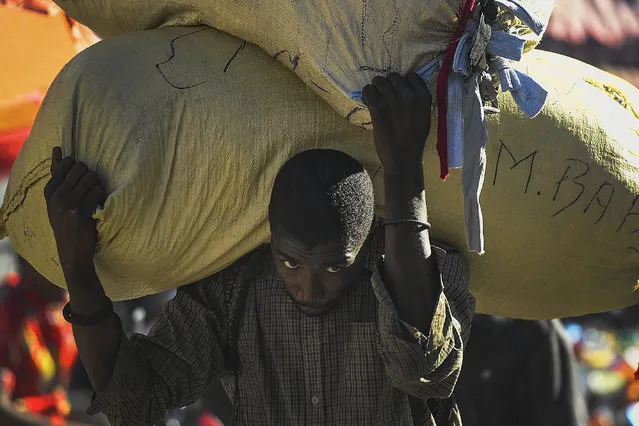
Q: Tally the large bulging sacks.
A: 2